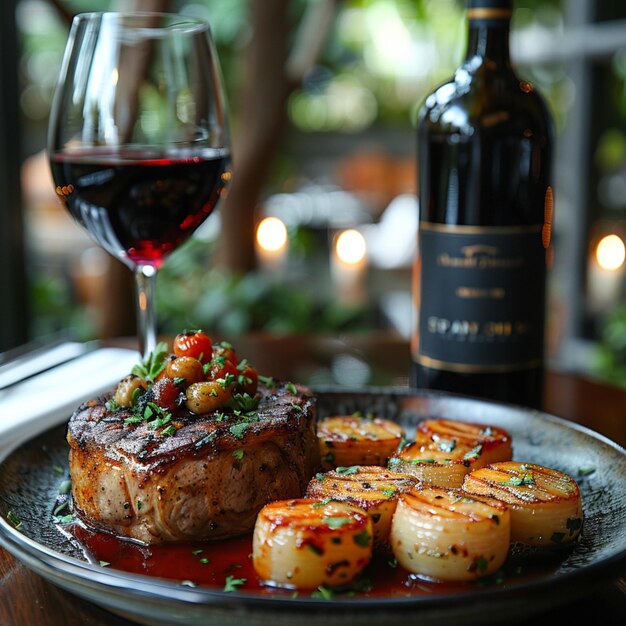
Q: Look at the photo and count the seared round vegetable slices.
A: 7